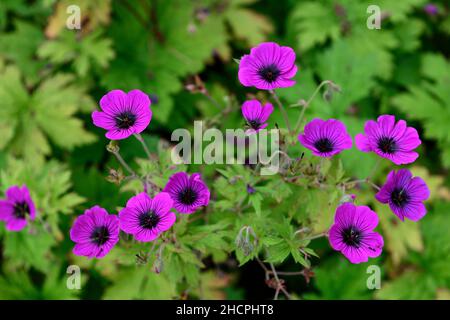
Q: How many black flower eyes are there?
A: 11